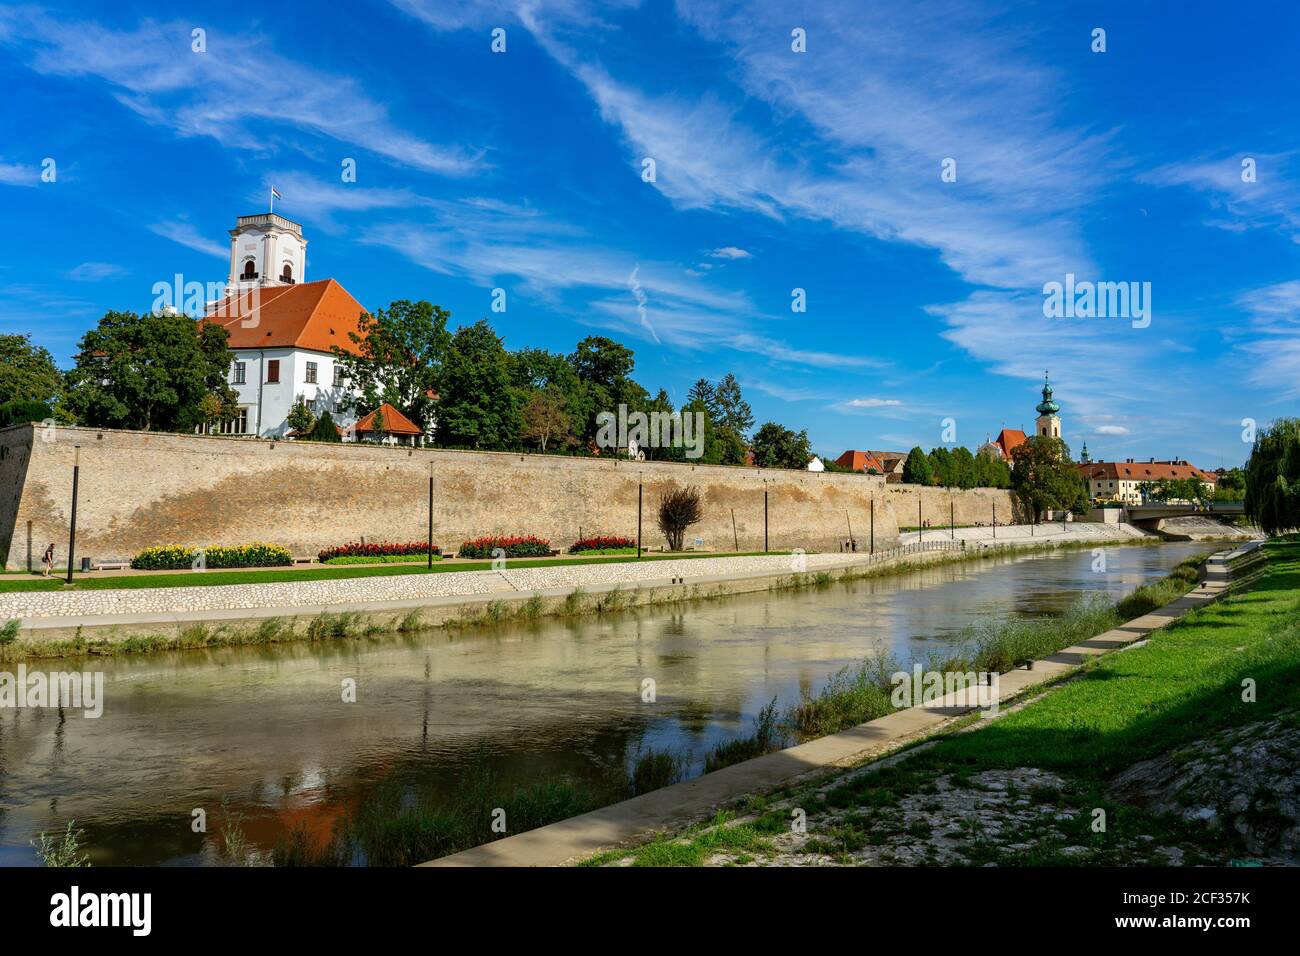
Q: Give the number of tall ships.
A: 0